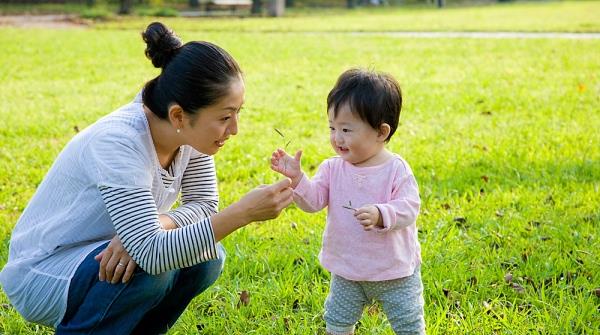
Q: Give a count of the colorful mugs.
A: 0